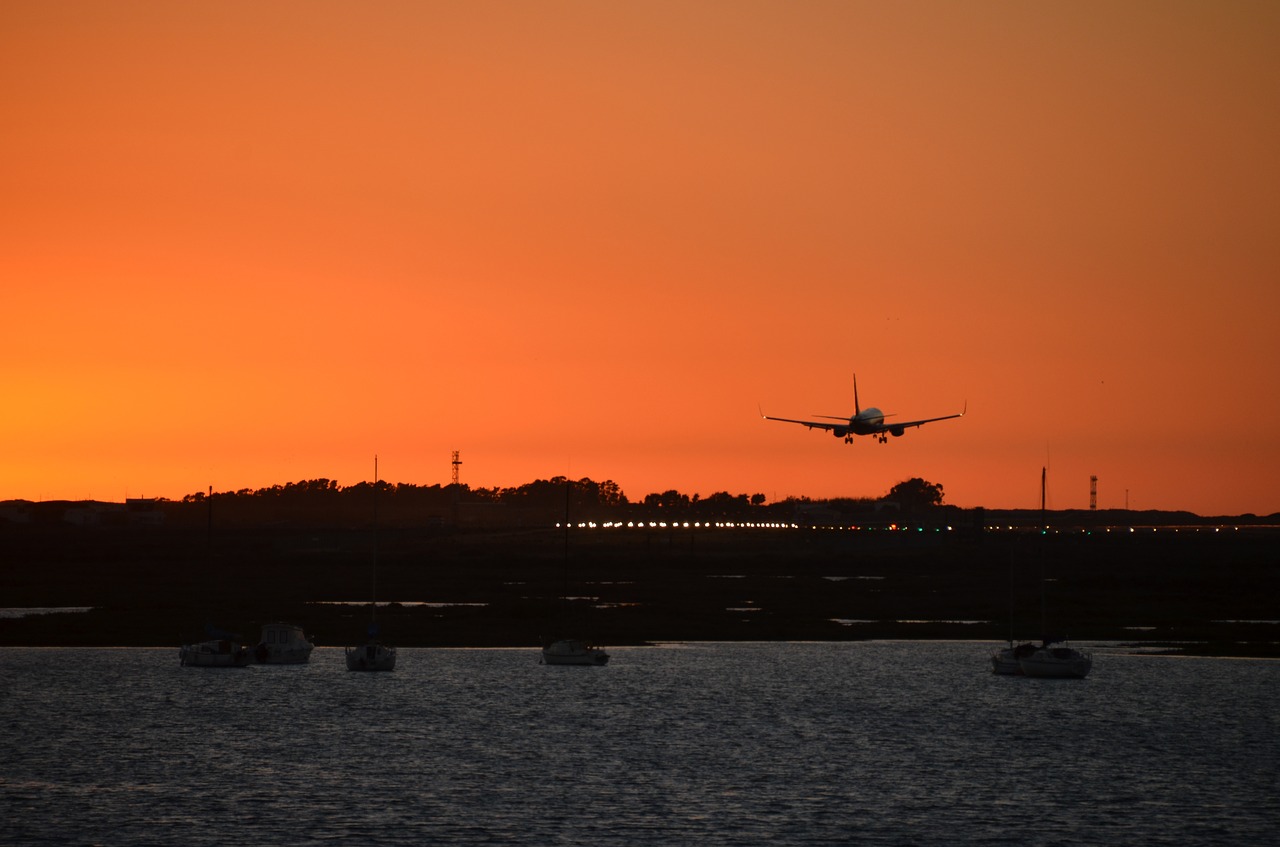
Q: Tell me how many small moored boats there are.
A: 6